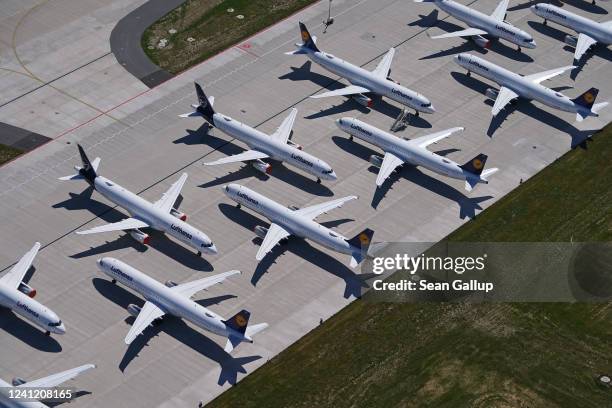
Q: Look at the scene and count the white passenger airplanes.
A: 11